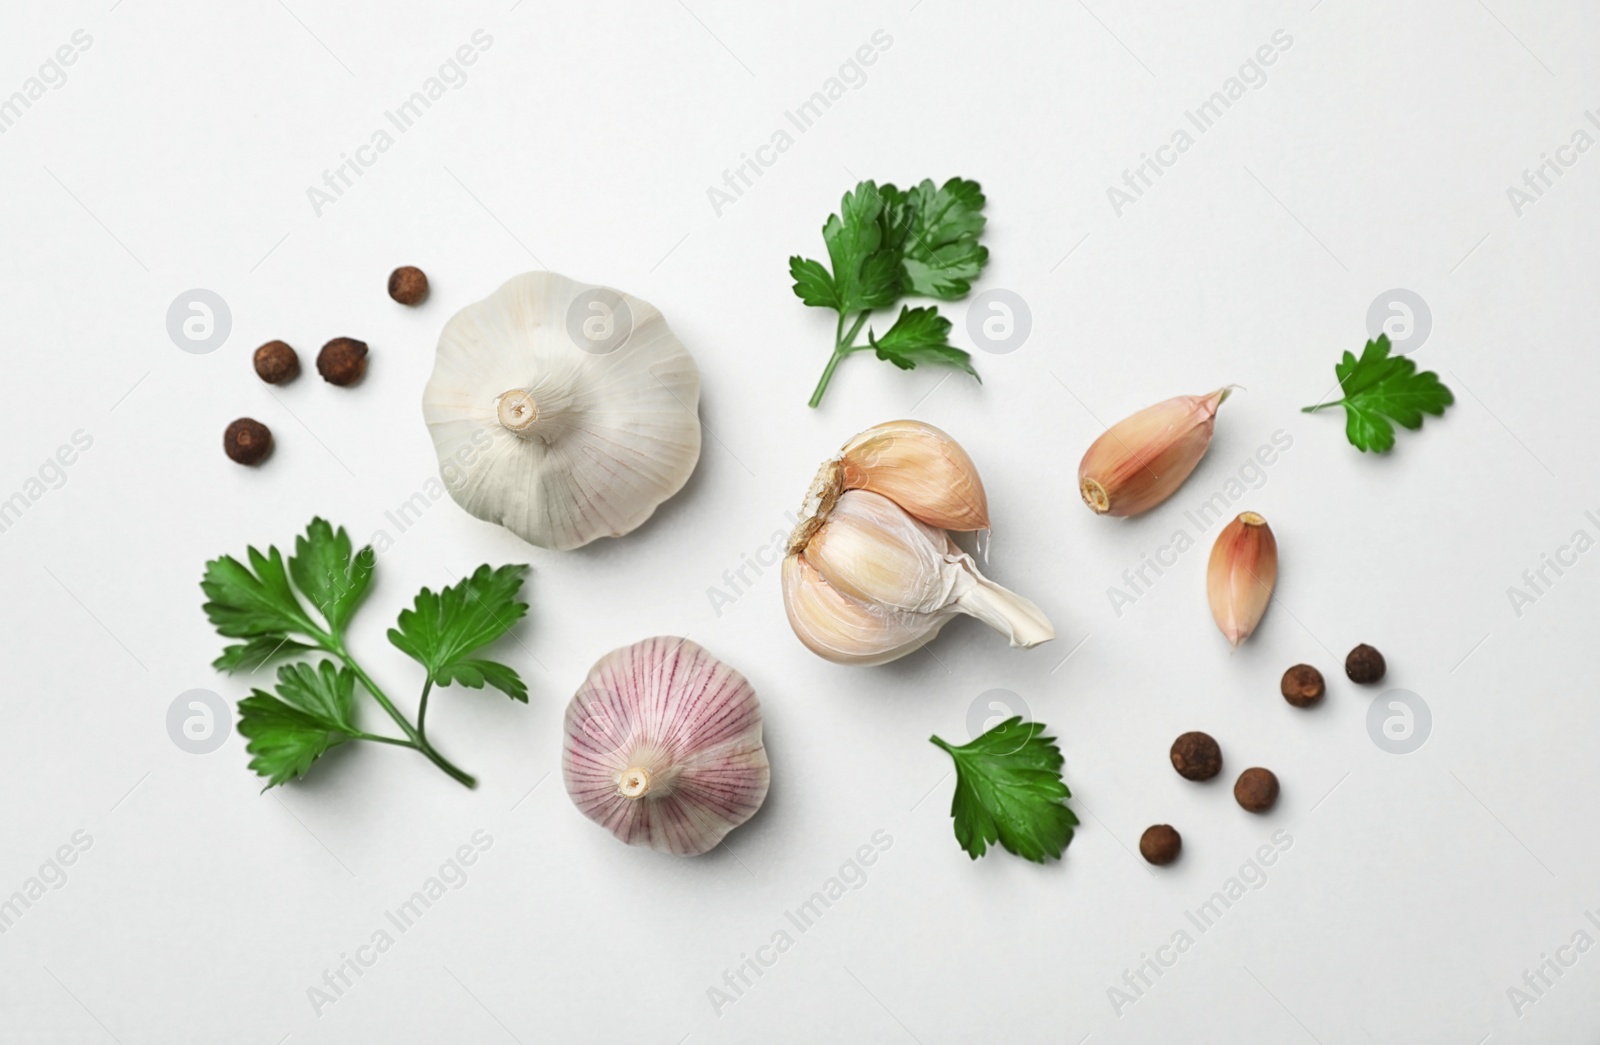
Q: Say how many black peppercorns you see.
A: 9